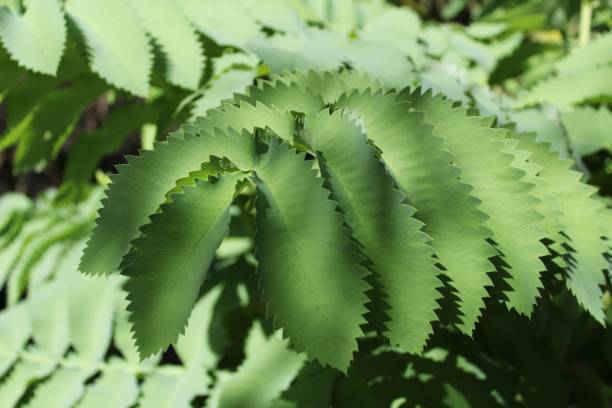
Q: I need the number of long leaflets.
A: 7